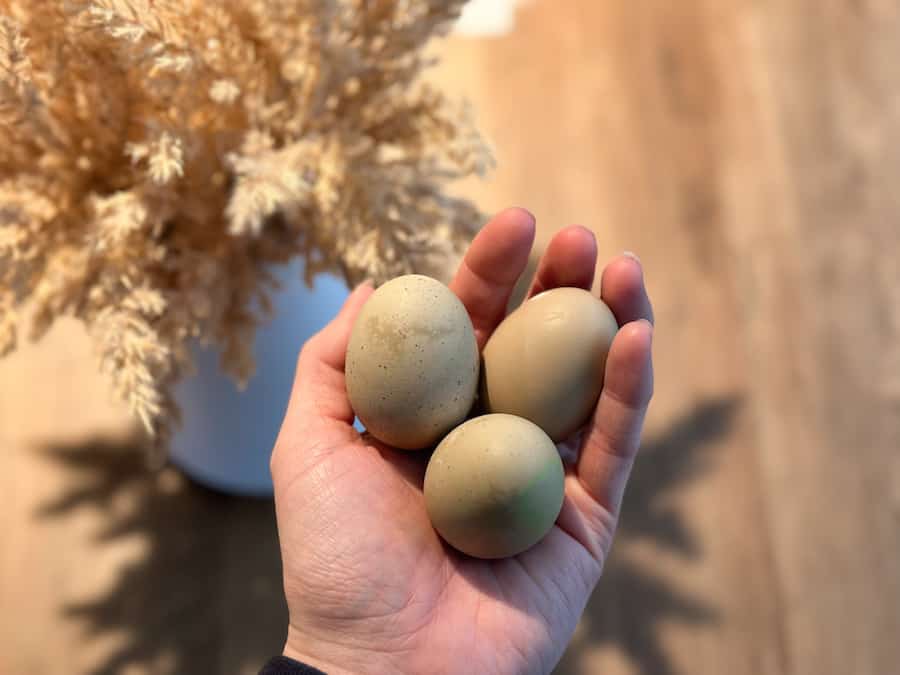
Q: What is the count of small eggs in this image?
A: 3